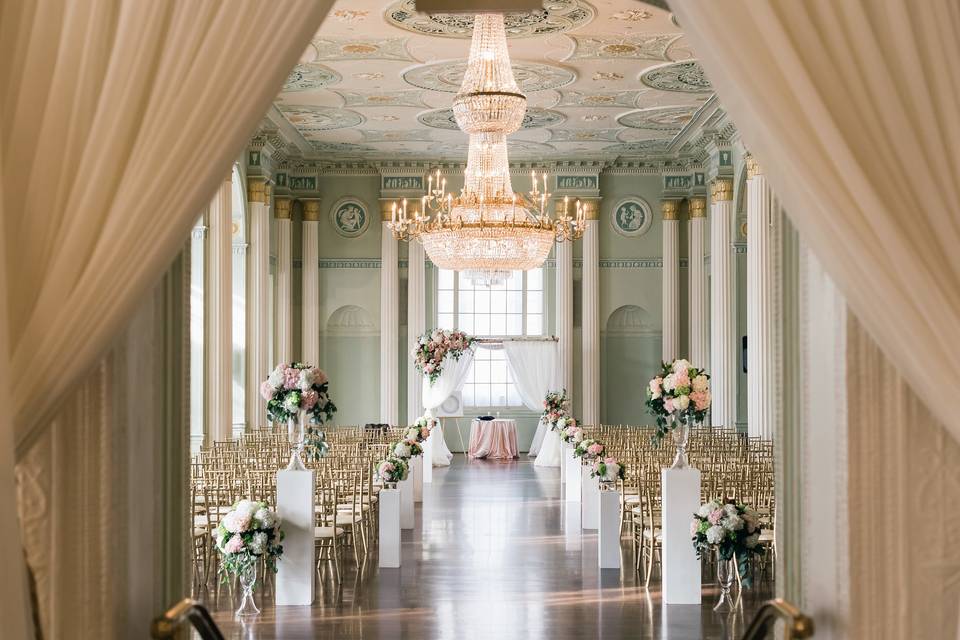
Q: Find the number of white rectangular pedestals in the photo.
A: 10